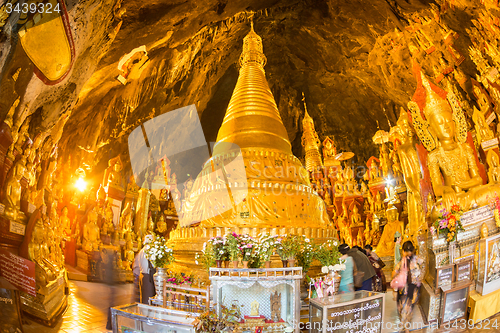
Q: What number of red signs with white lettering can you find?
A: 1